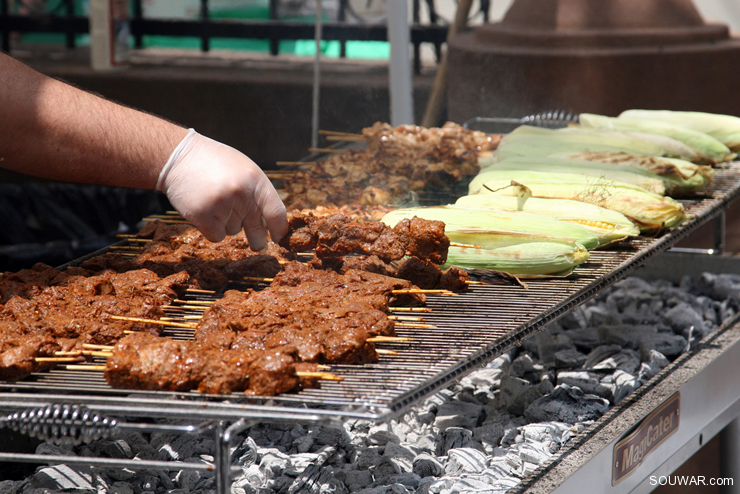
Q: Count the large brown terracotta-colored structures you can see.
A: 1